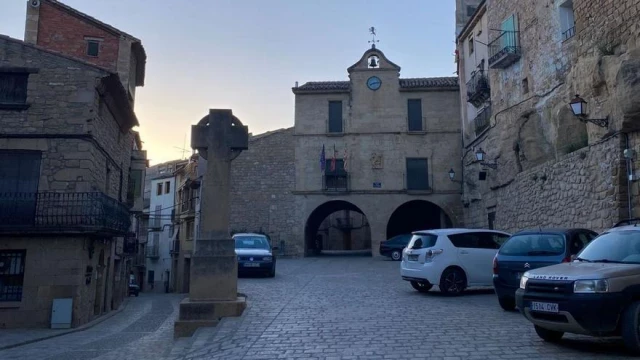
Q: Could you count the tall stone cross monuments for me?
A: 1